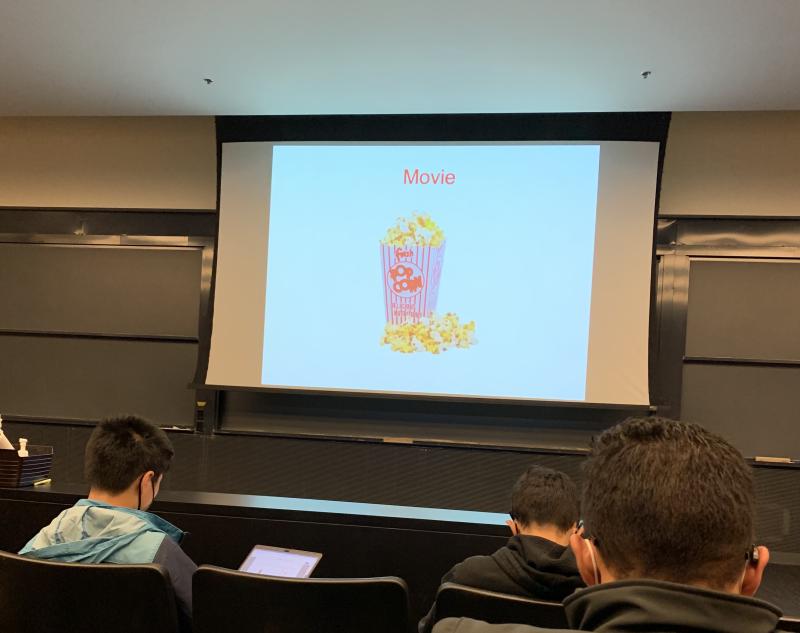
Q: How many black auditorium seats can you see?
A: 3